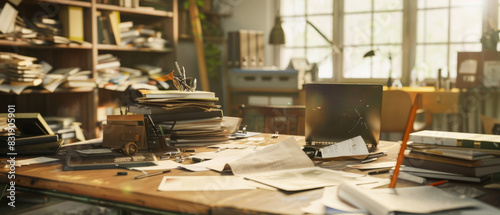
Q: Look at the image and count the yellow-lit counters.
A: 1